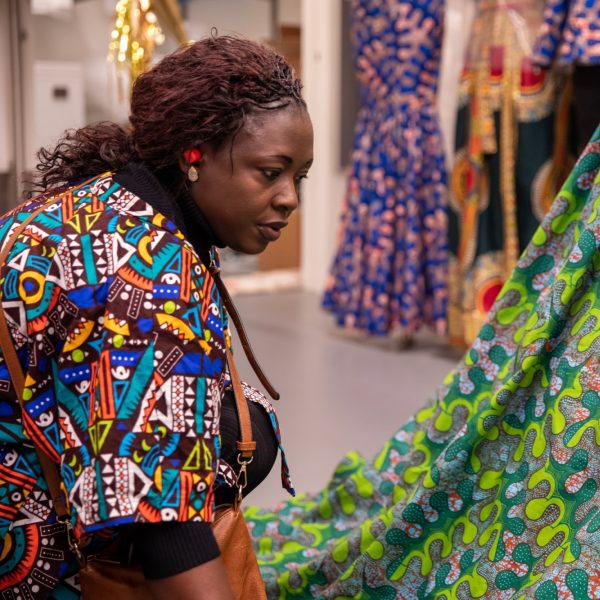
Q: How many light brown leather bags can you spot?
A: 1